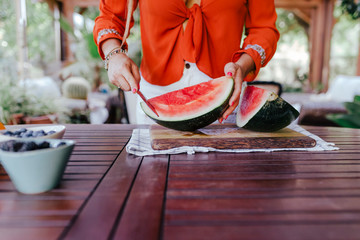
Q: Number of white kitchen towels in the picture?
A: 1